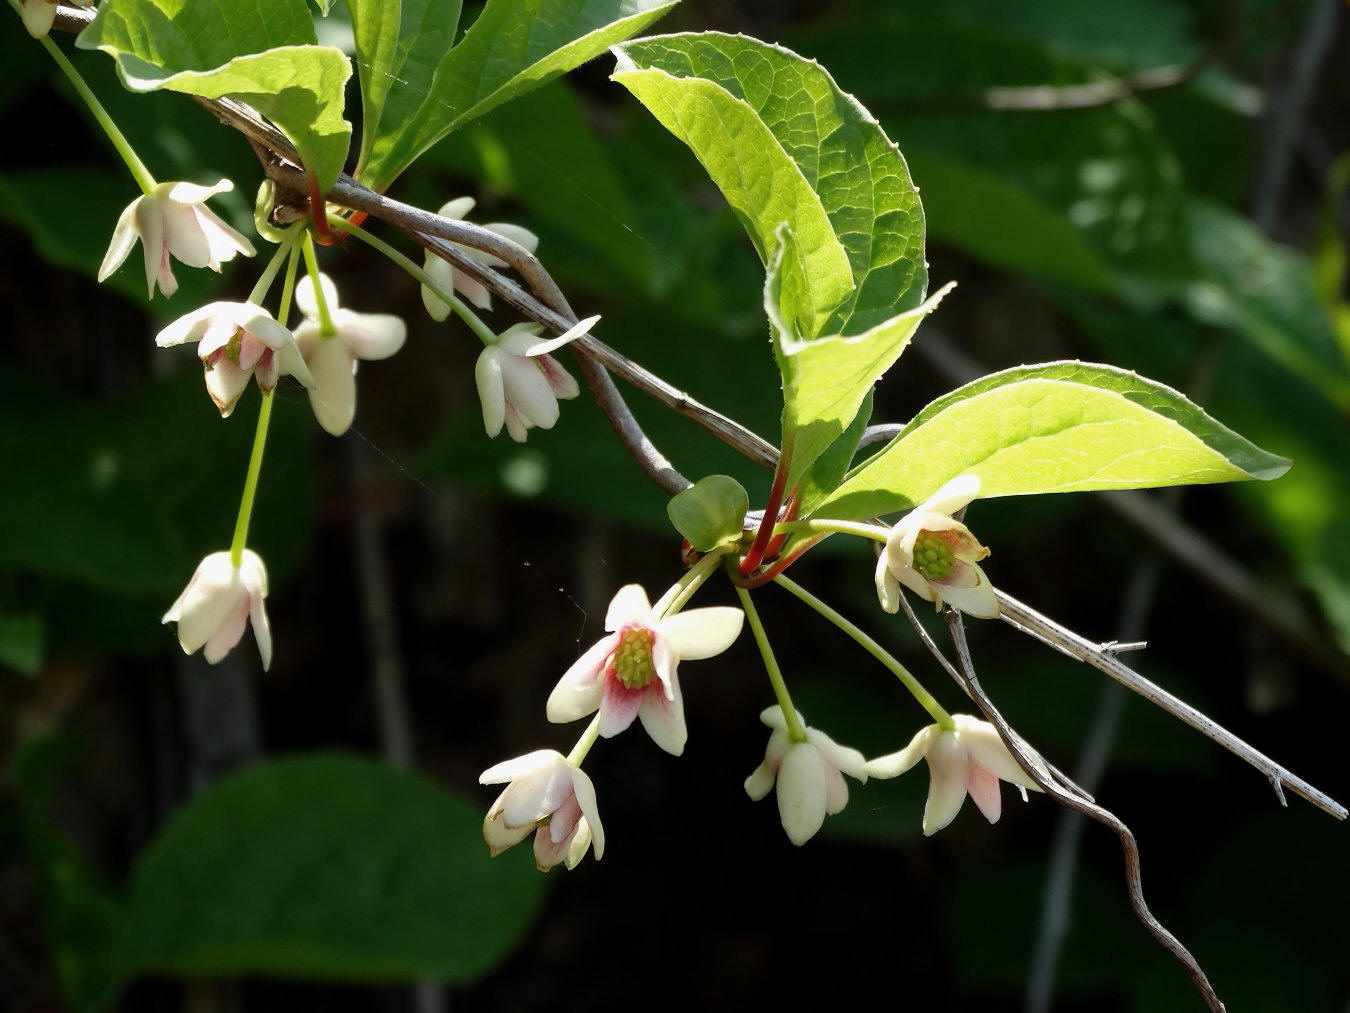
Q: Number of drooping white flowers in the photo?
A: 11